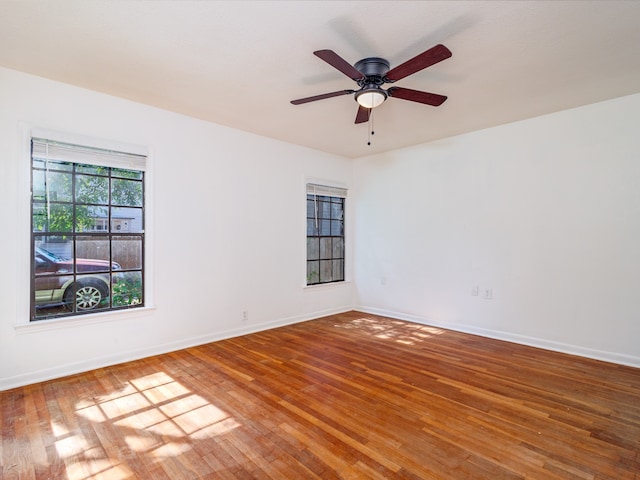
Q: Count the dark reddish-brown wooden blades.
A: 5